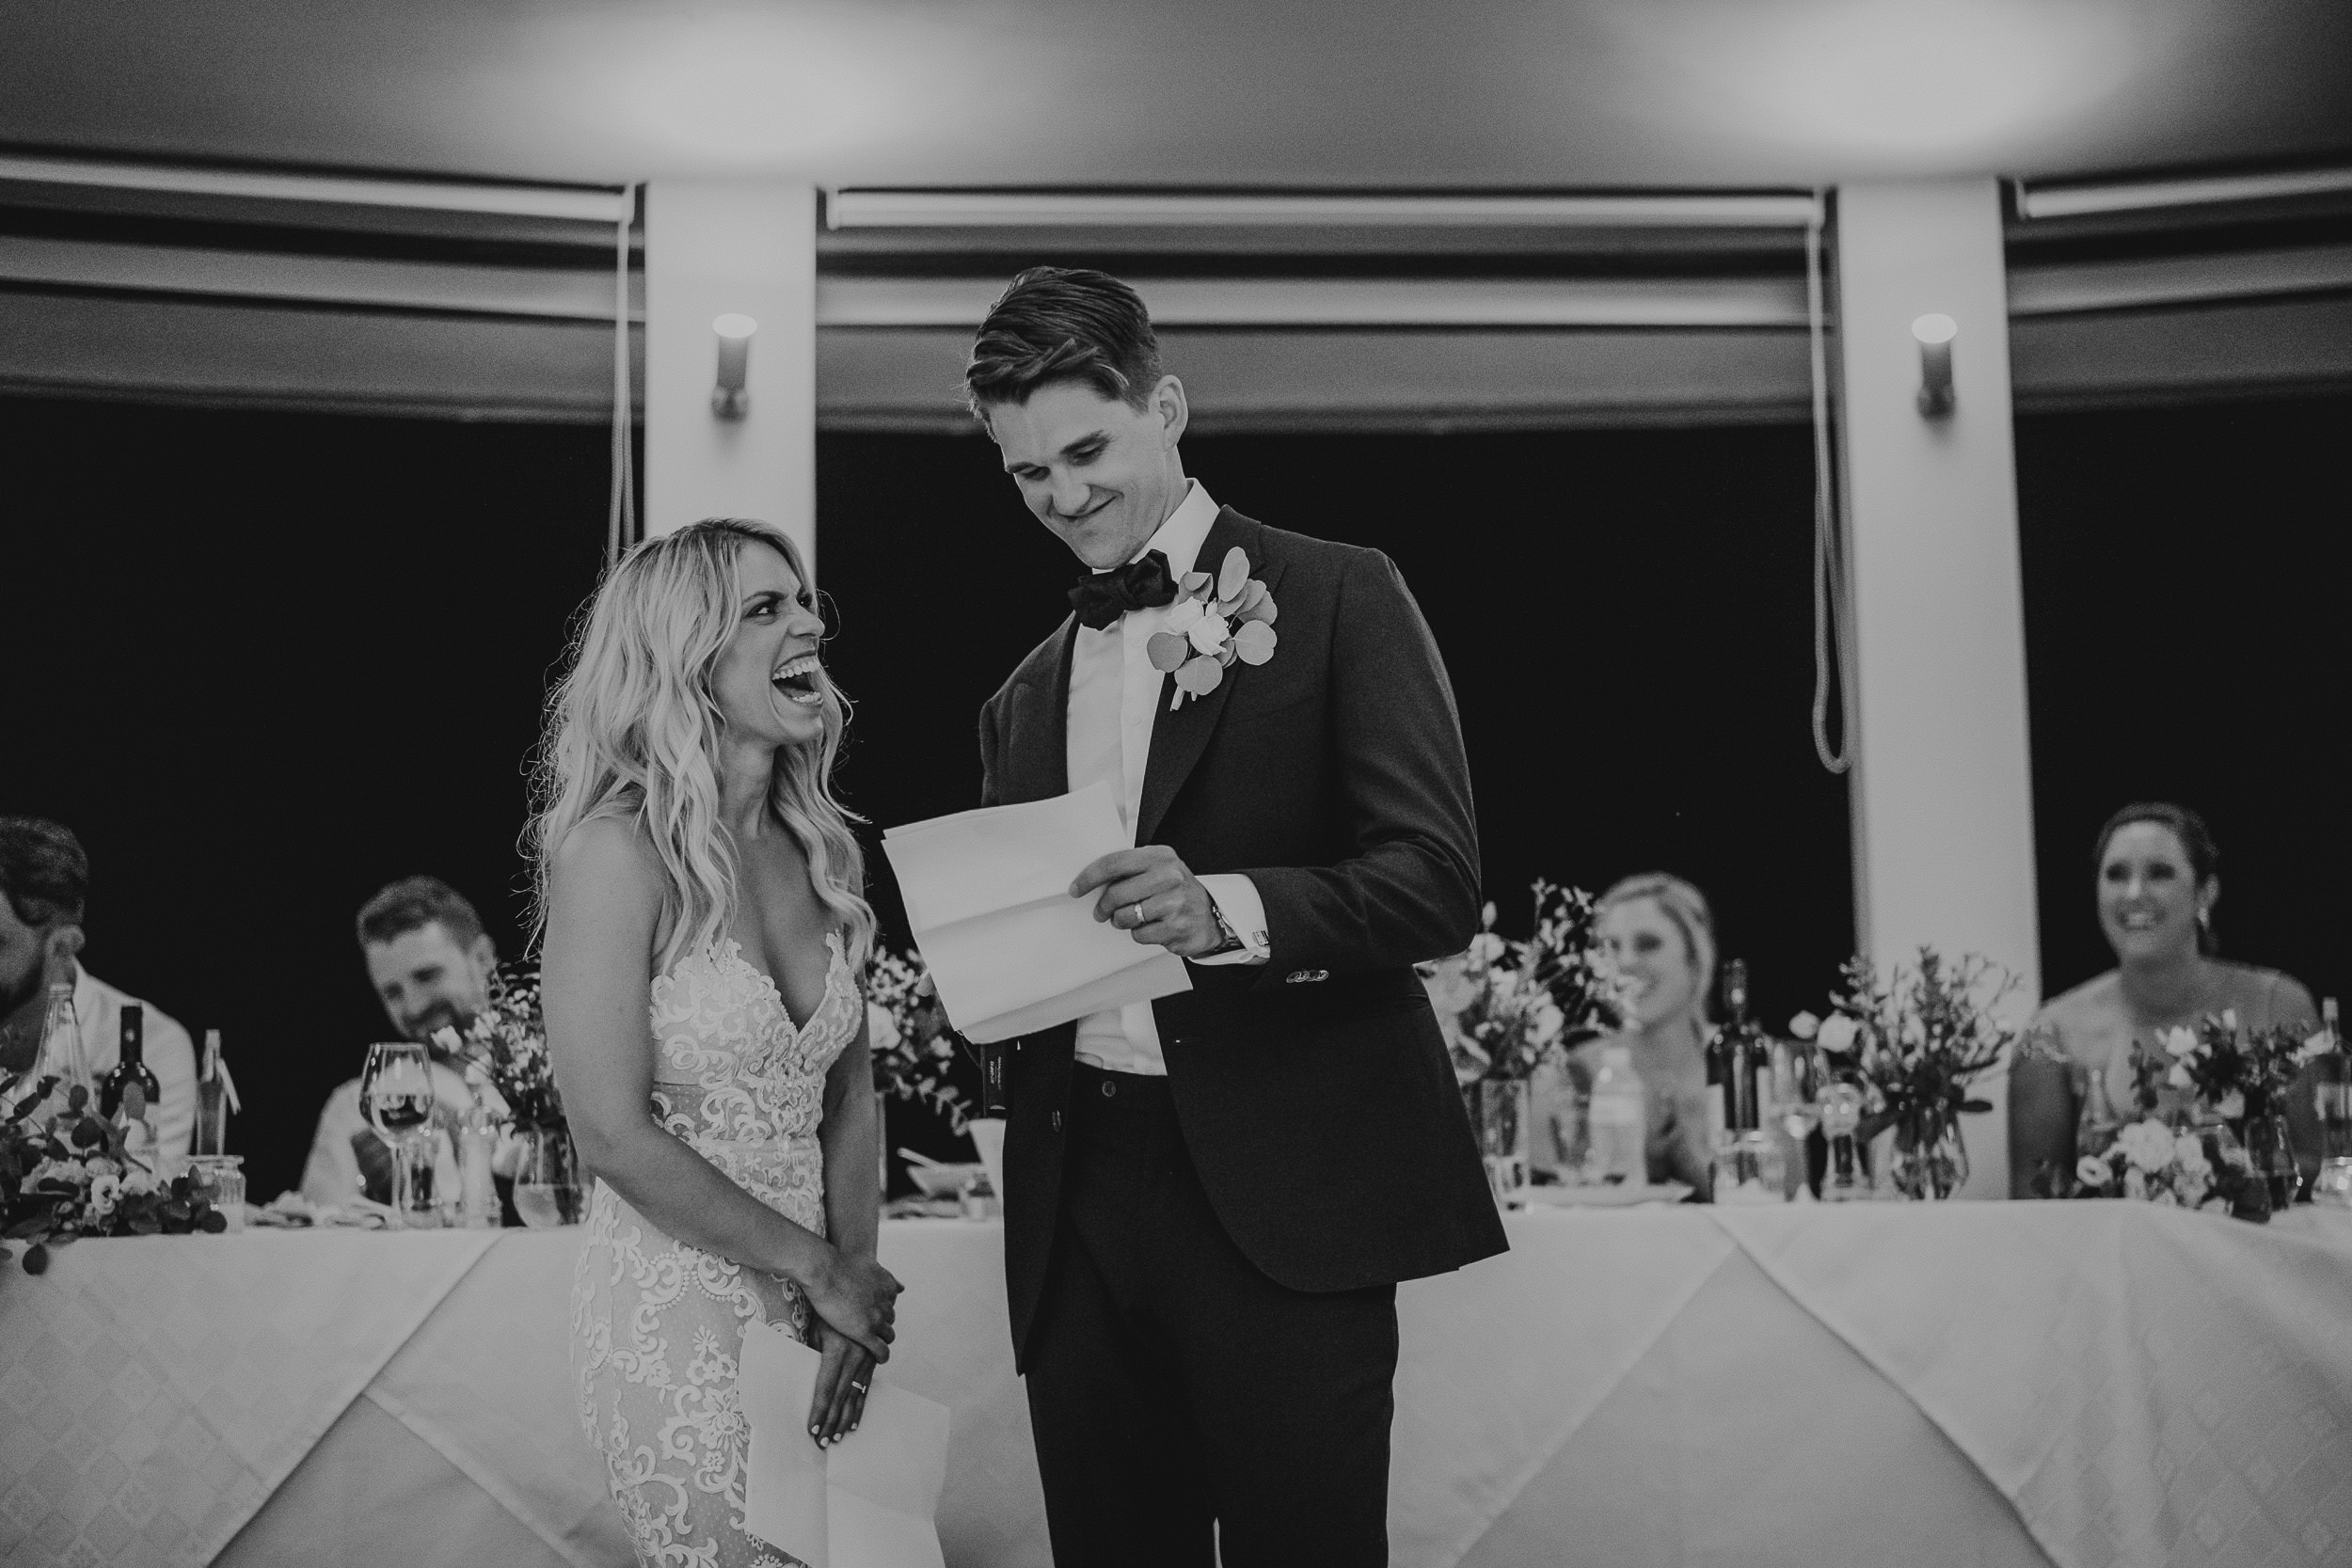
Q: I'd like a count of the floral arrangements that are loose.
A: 2